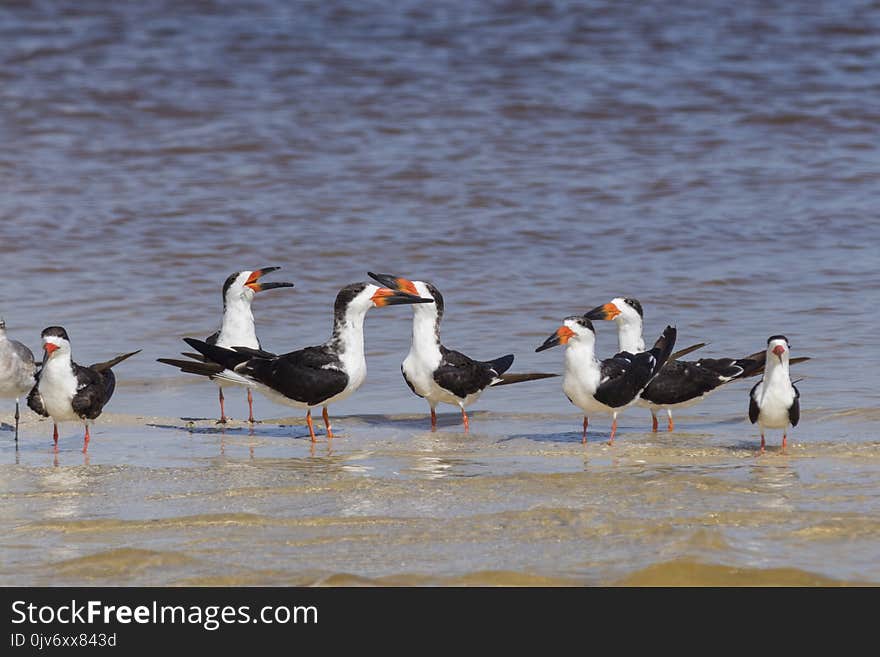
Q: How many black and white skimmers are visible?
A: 7